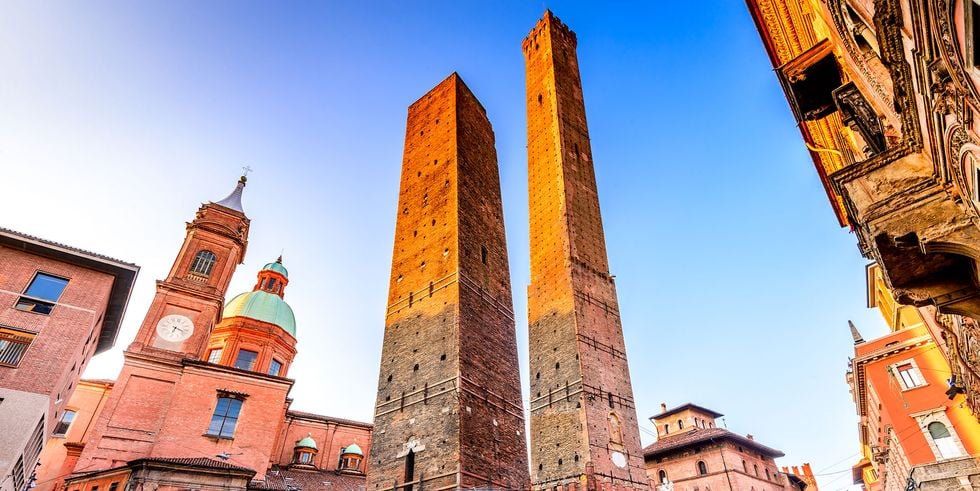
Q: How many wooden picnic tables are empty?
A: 0